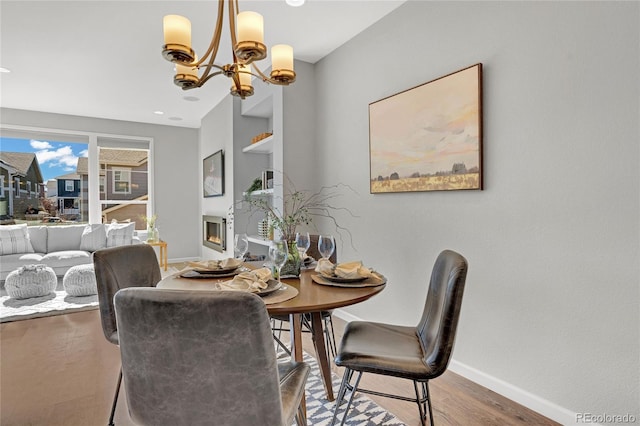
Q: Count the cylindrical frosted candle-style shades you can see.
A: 5